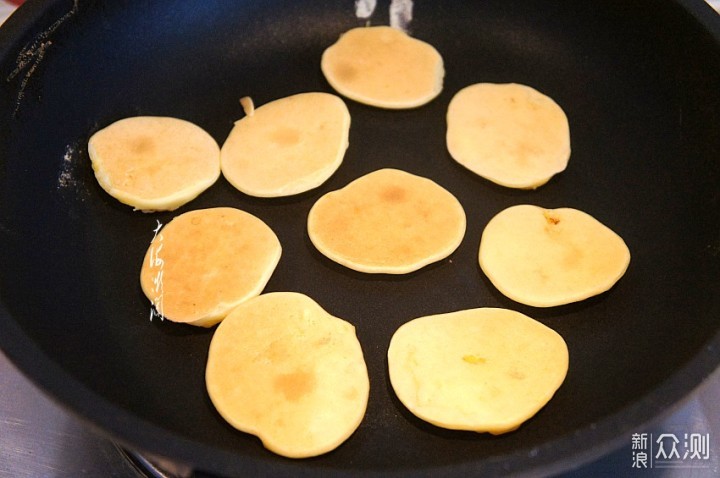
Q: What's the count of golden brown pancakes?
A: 9